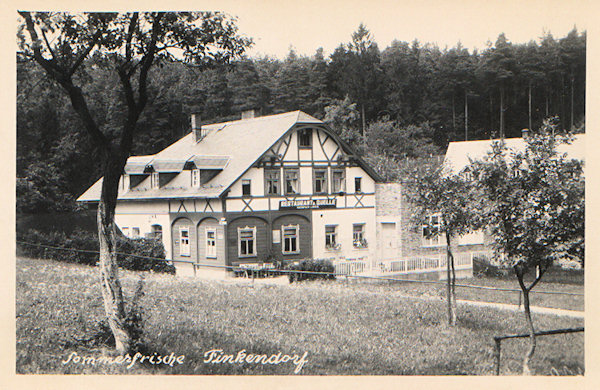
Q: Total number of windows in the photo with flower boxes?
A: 2